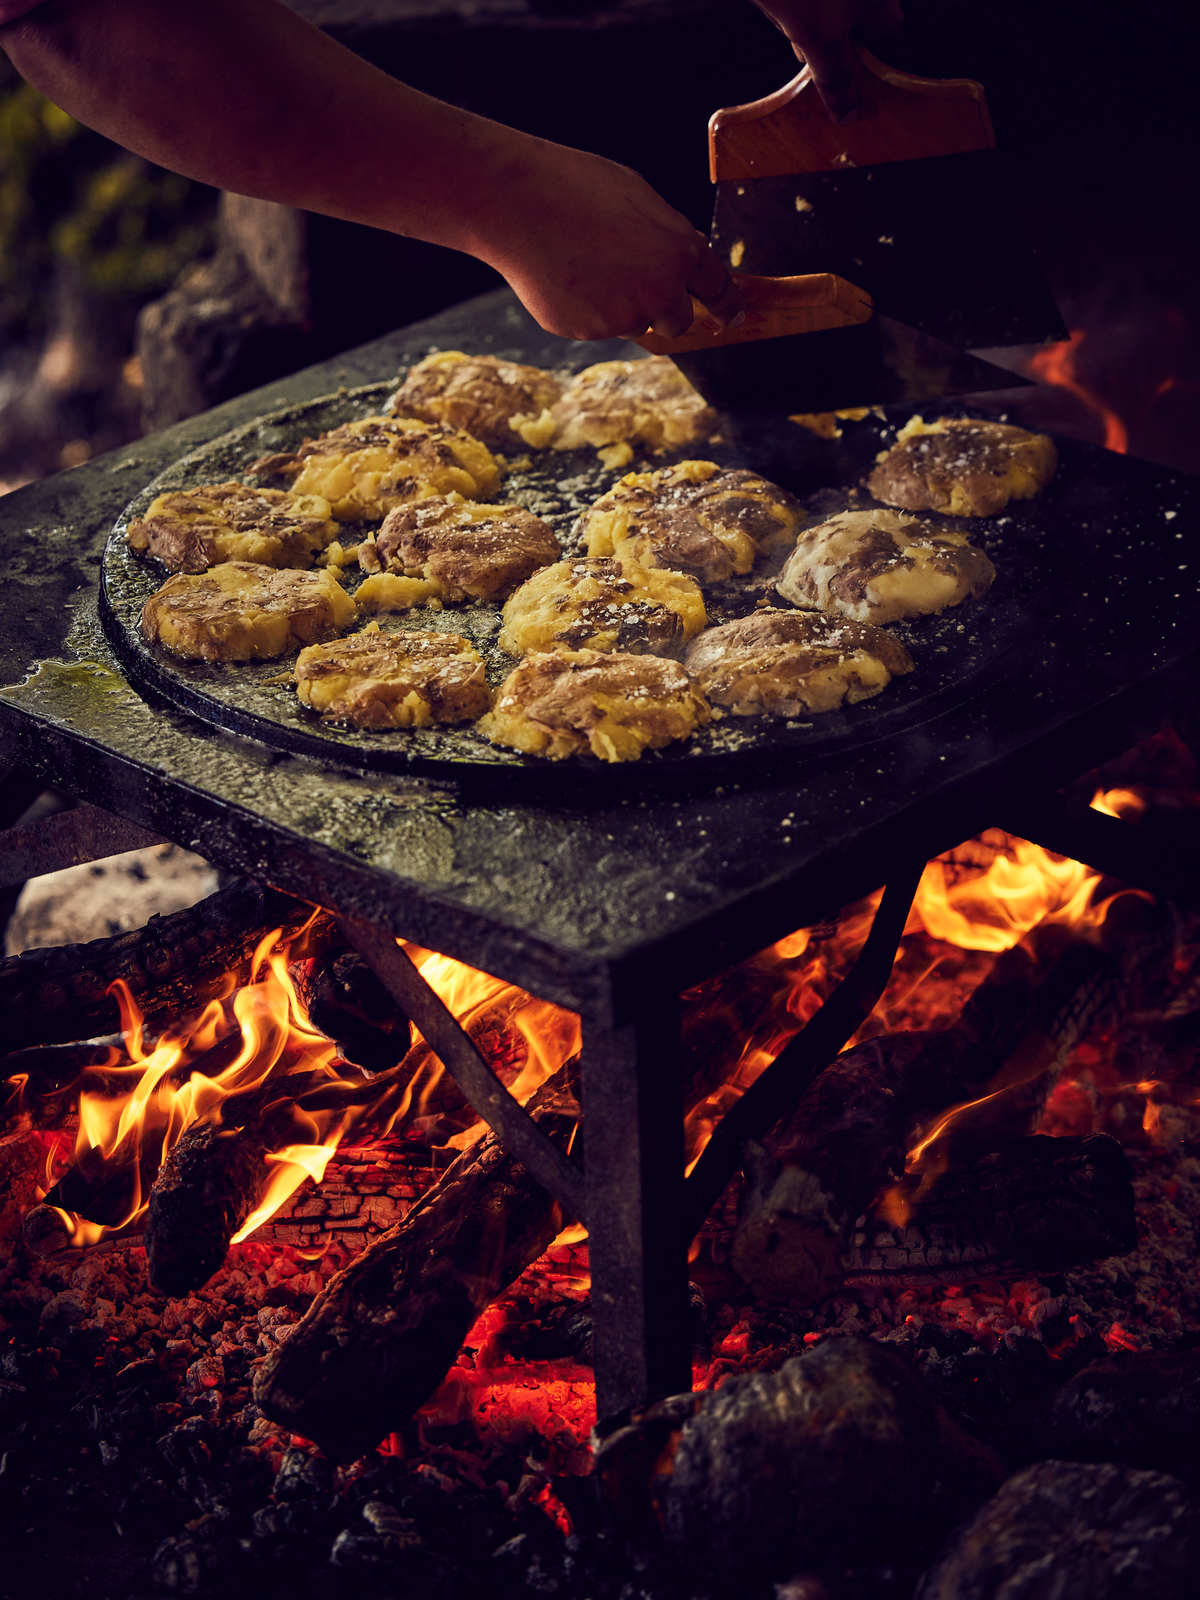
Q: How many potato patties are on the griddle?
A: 13